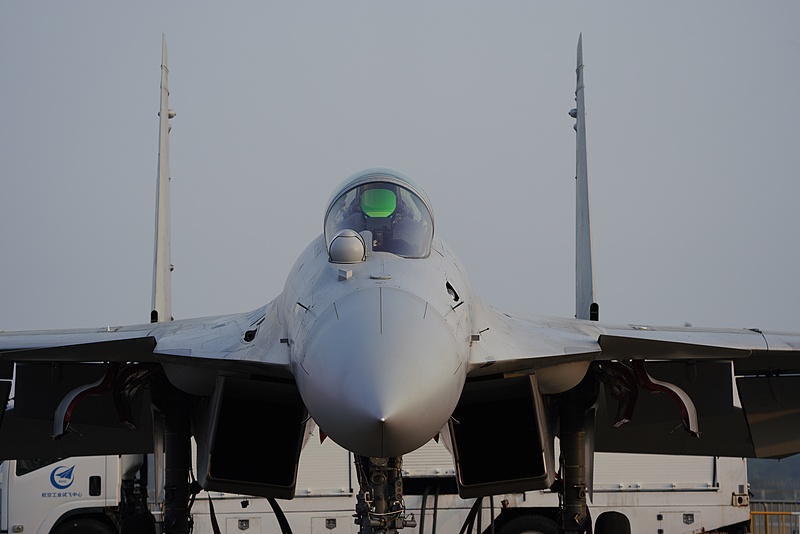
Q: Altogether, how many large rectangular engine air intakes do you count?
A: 2